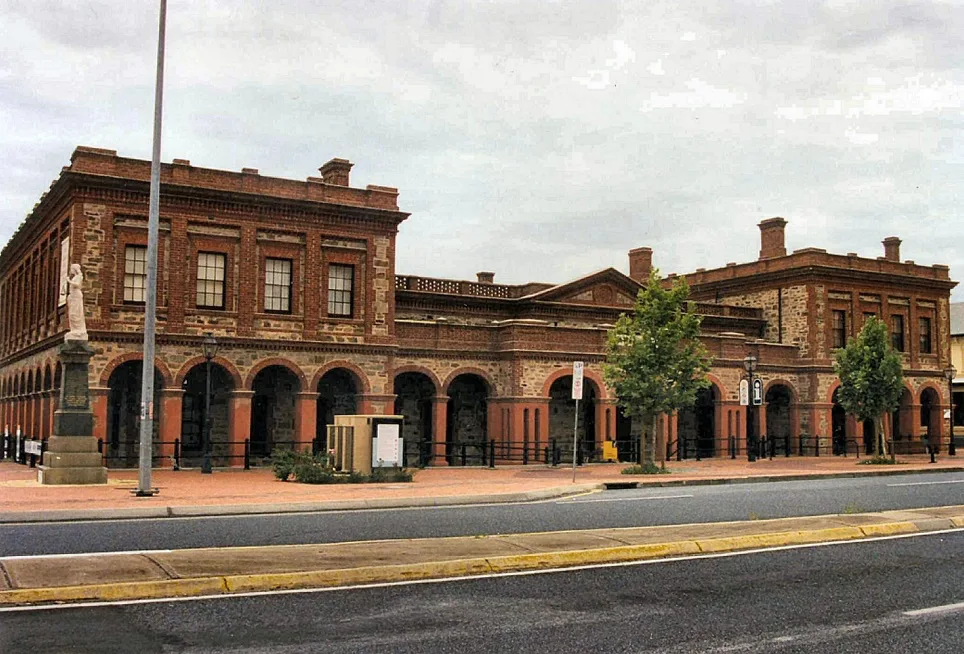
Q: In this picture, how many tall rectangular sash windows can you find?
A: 8